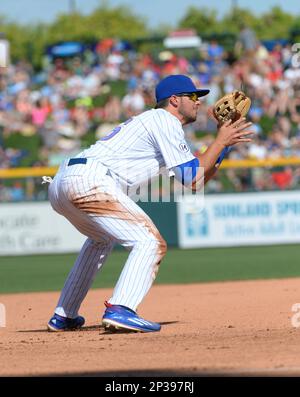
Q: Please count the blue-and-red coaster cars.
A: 0